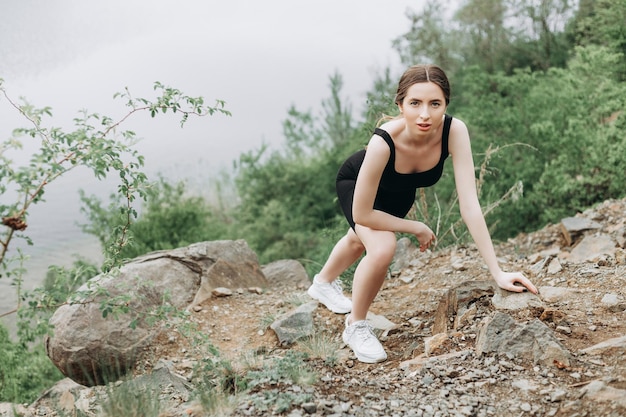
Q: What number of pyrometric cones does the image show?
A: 0